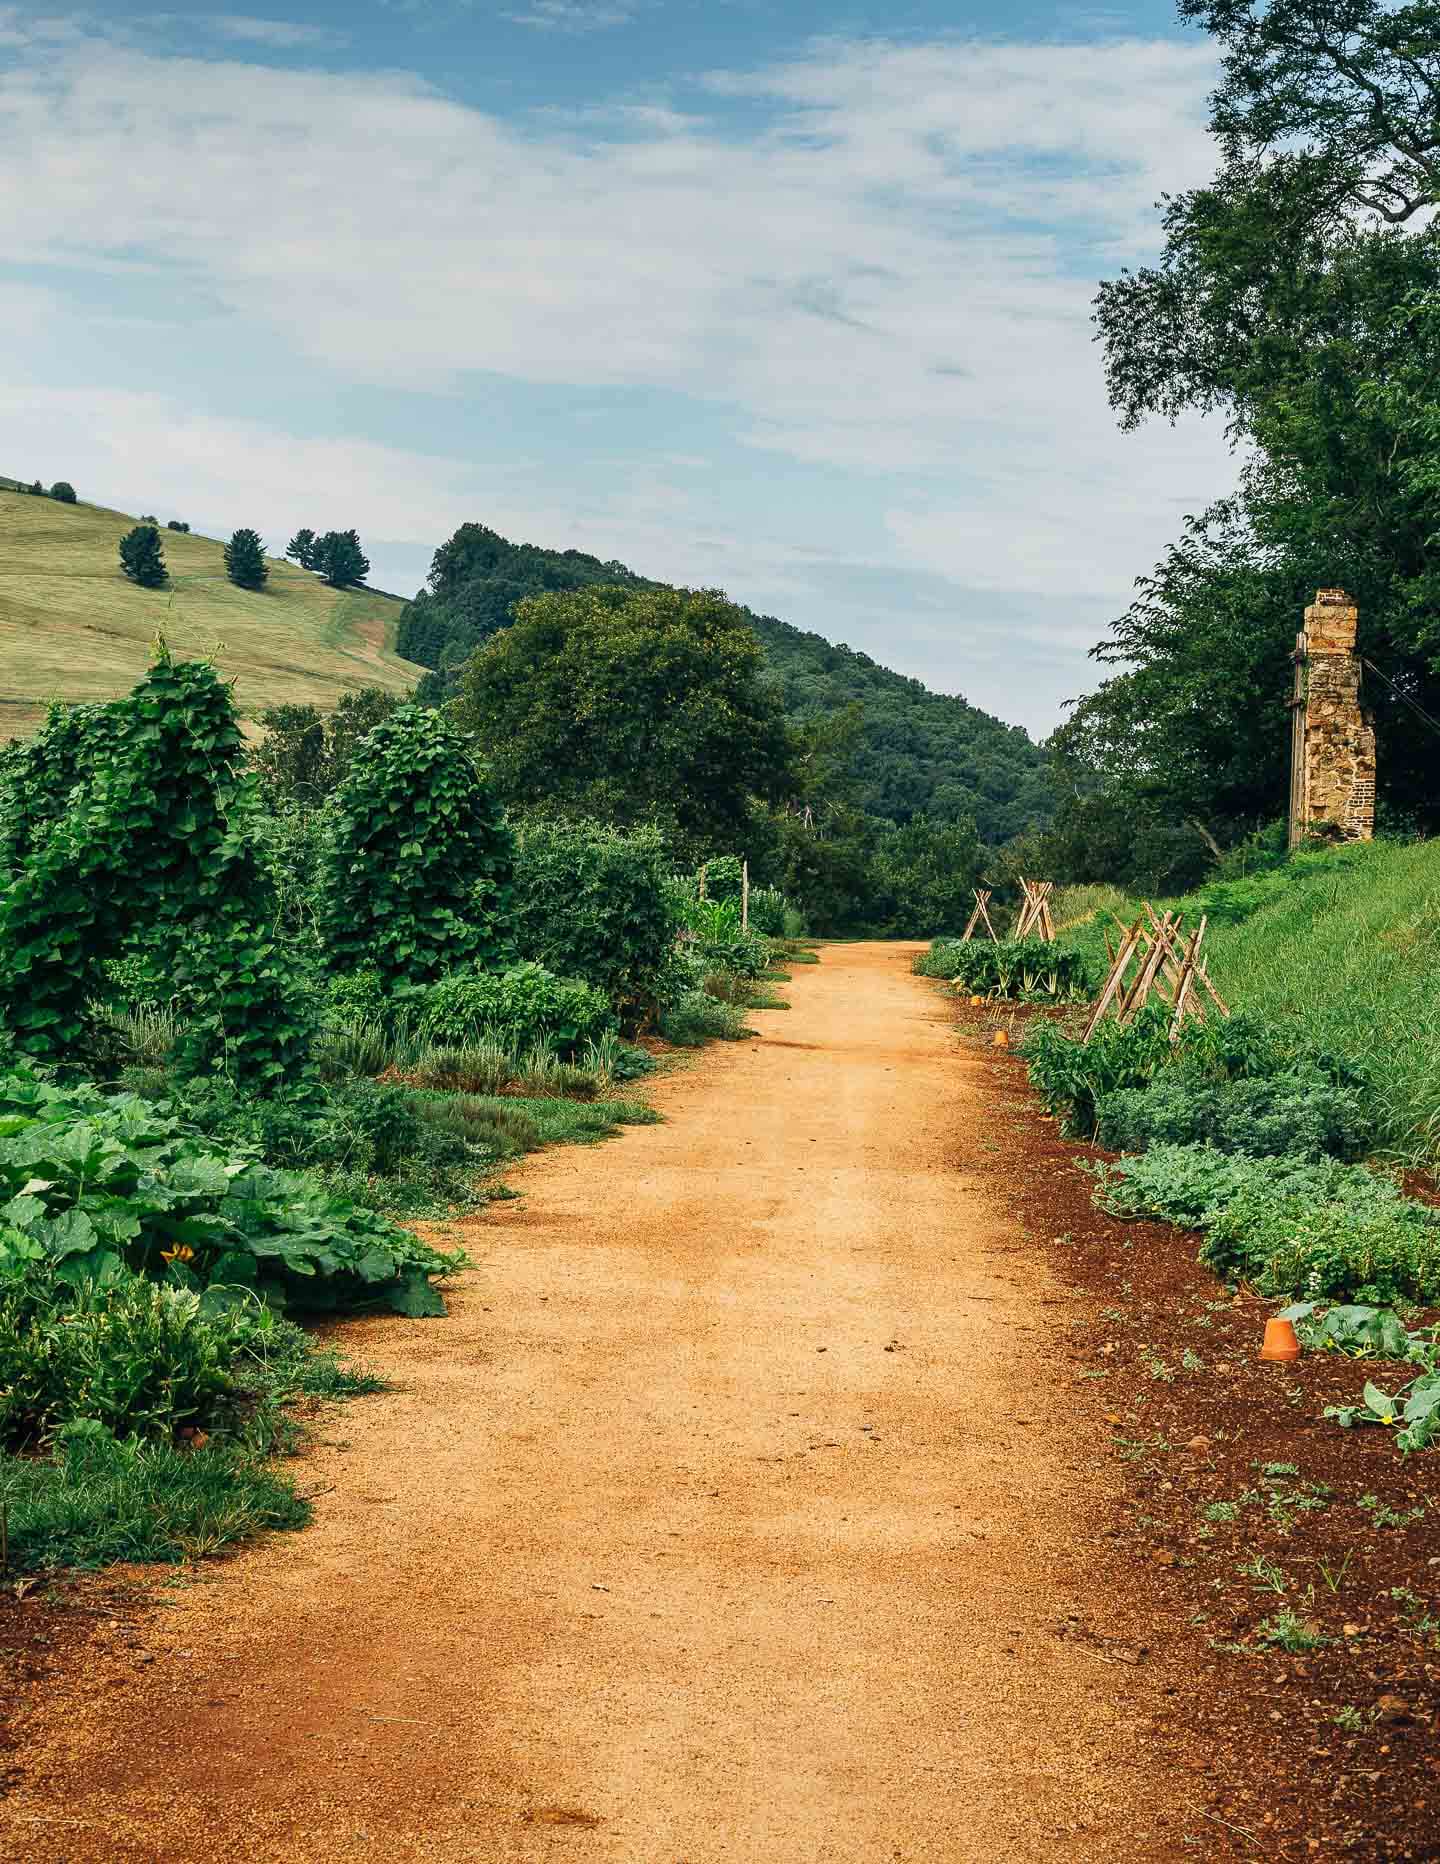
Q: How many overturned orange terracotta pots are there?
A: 3